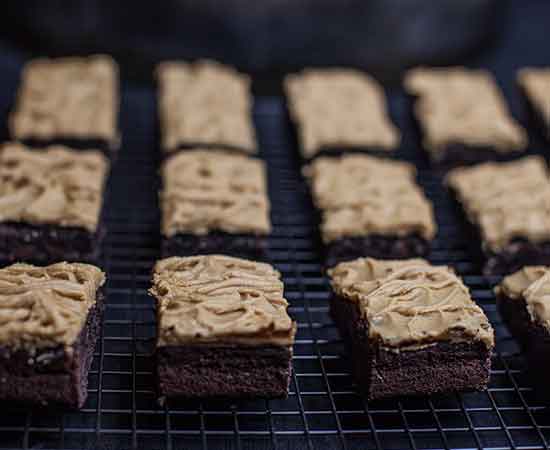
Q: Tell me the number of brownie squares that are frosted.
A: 13